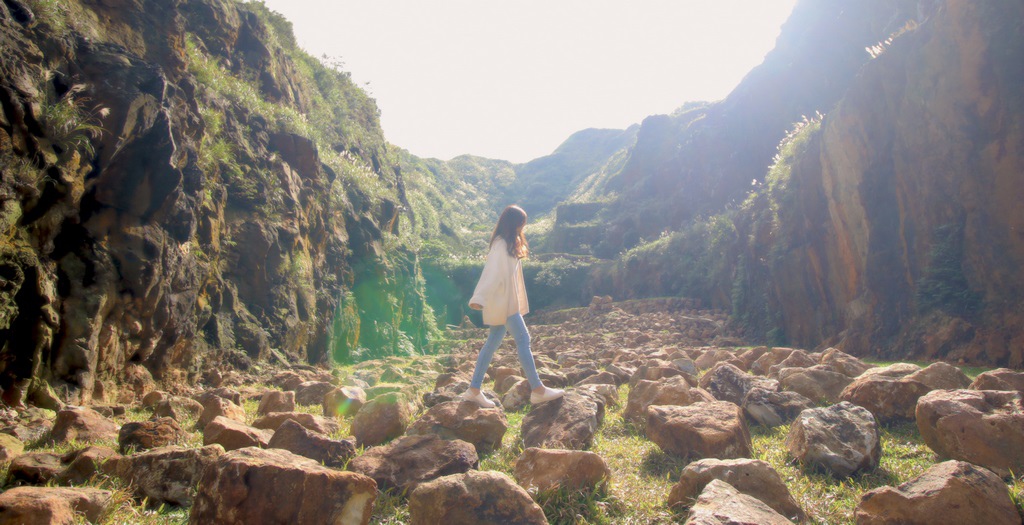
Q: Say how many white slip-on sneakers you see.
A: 2